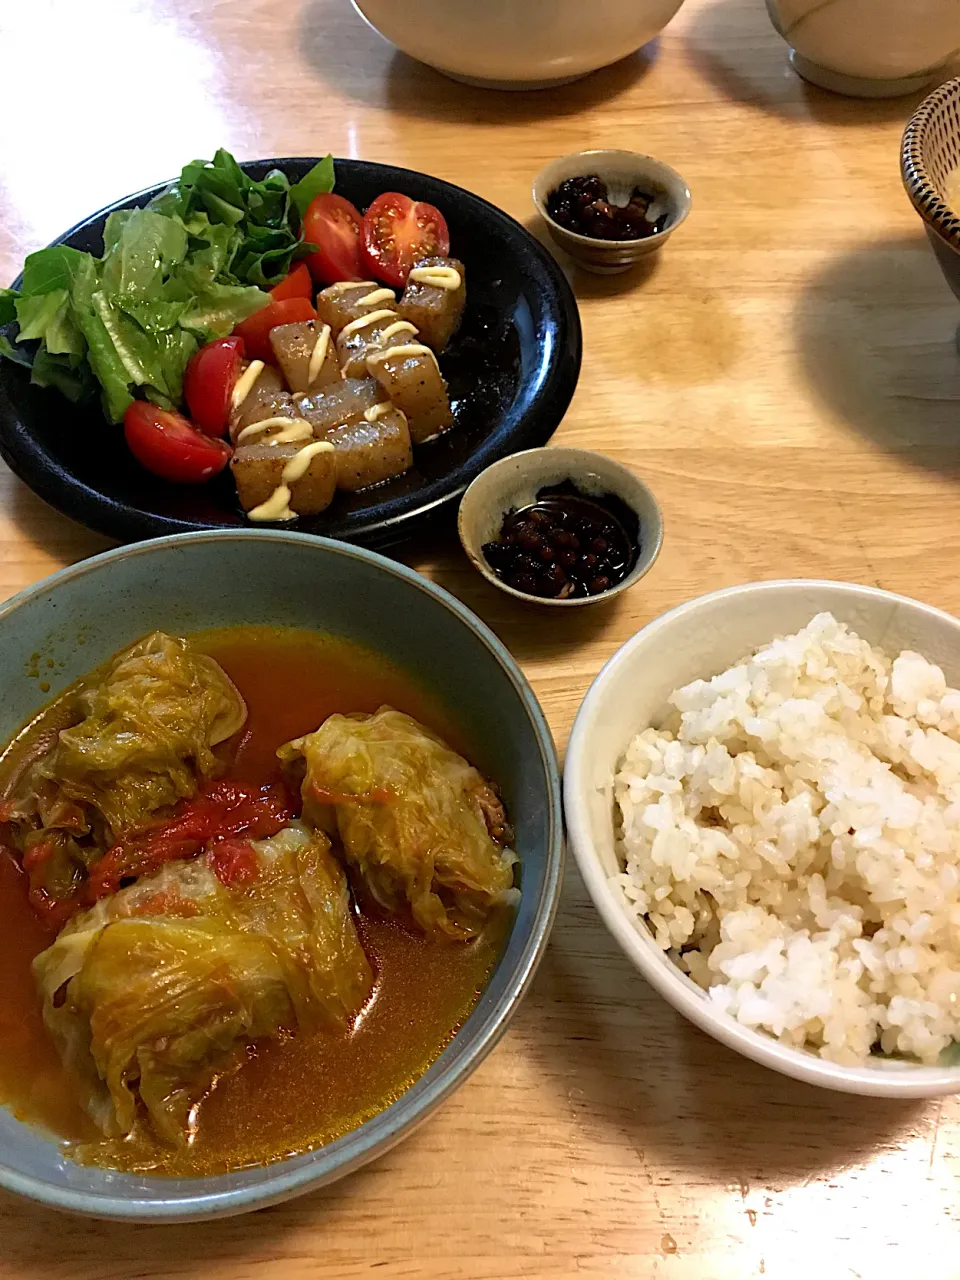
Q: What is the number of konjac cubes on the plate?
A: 10